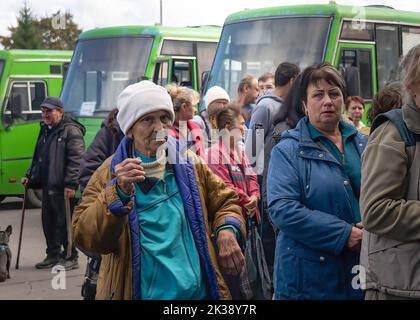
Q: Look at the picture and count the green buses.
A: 3